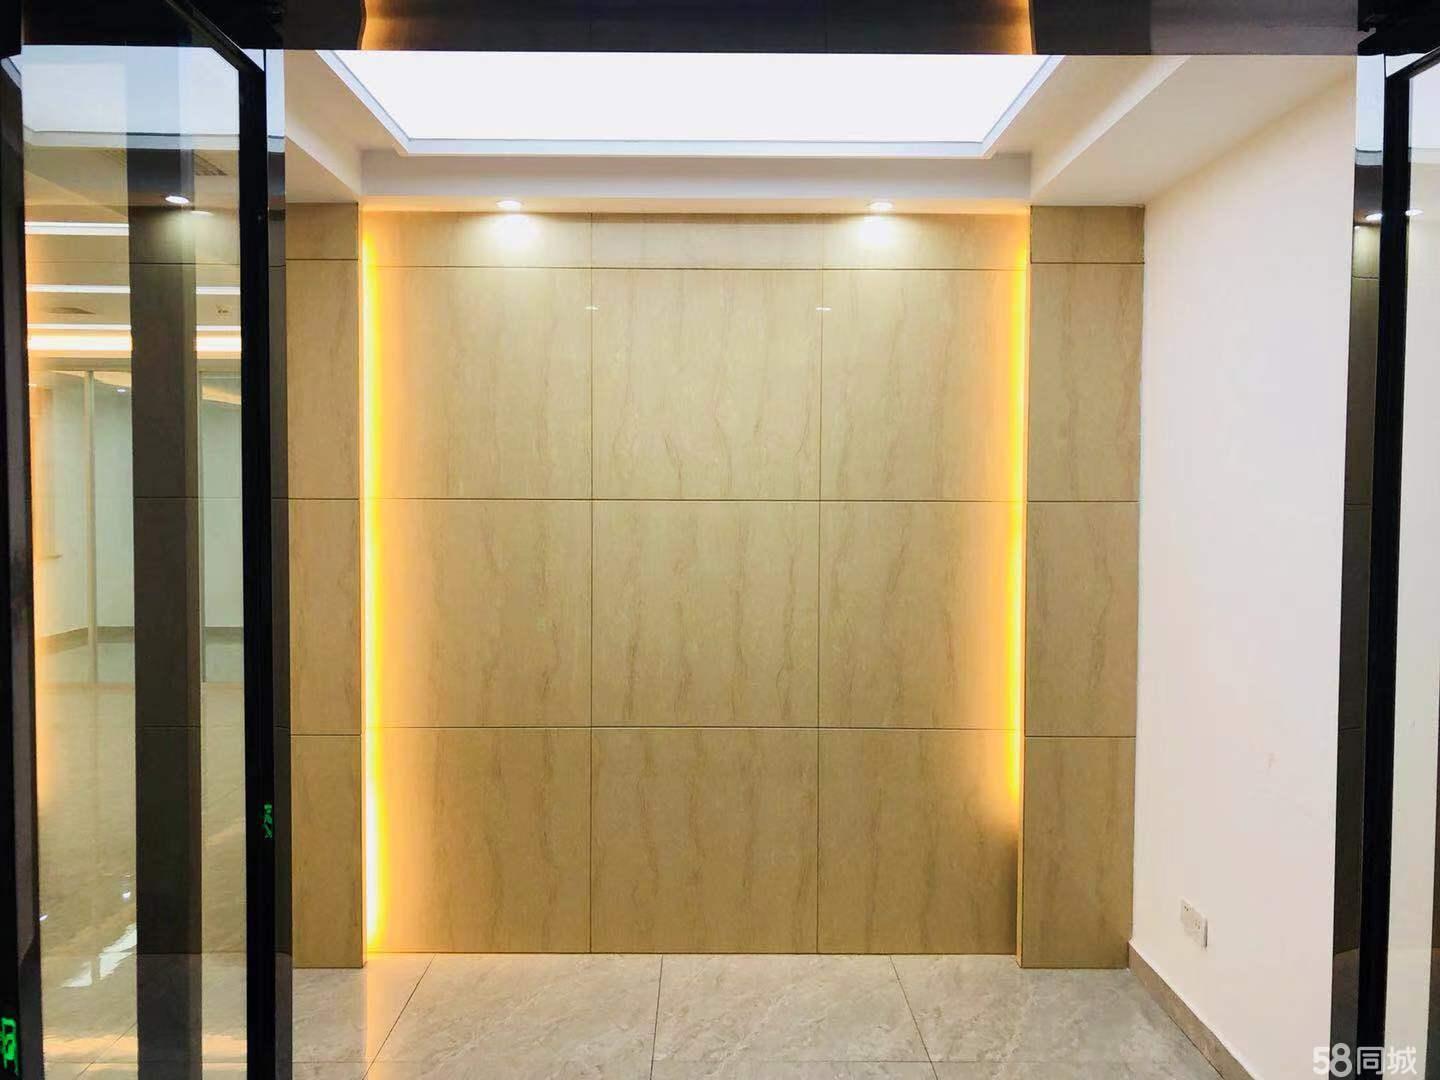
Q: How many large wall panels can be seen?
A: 9